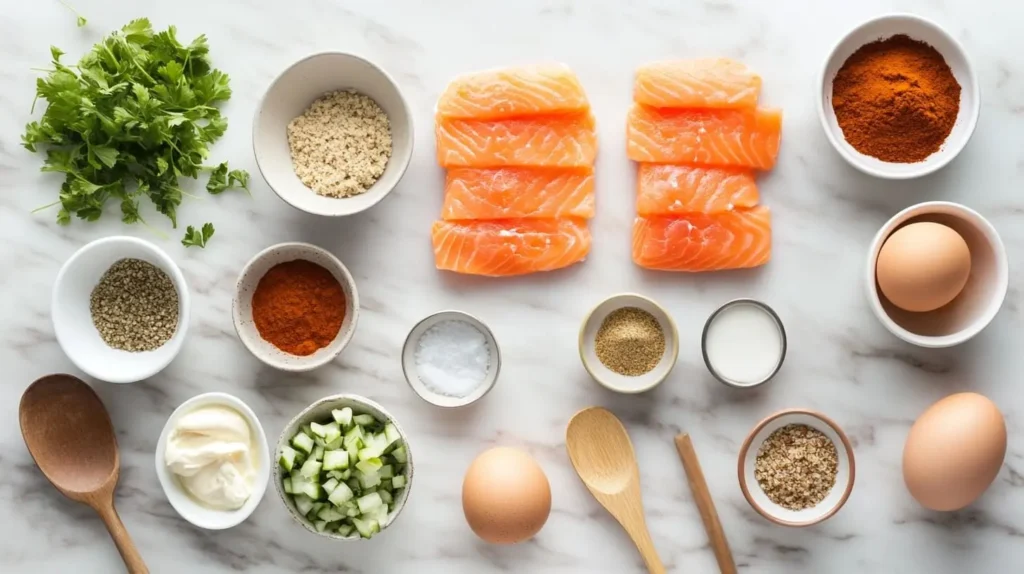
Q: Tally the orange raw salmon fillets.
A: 8